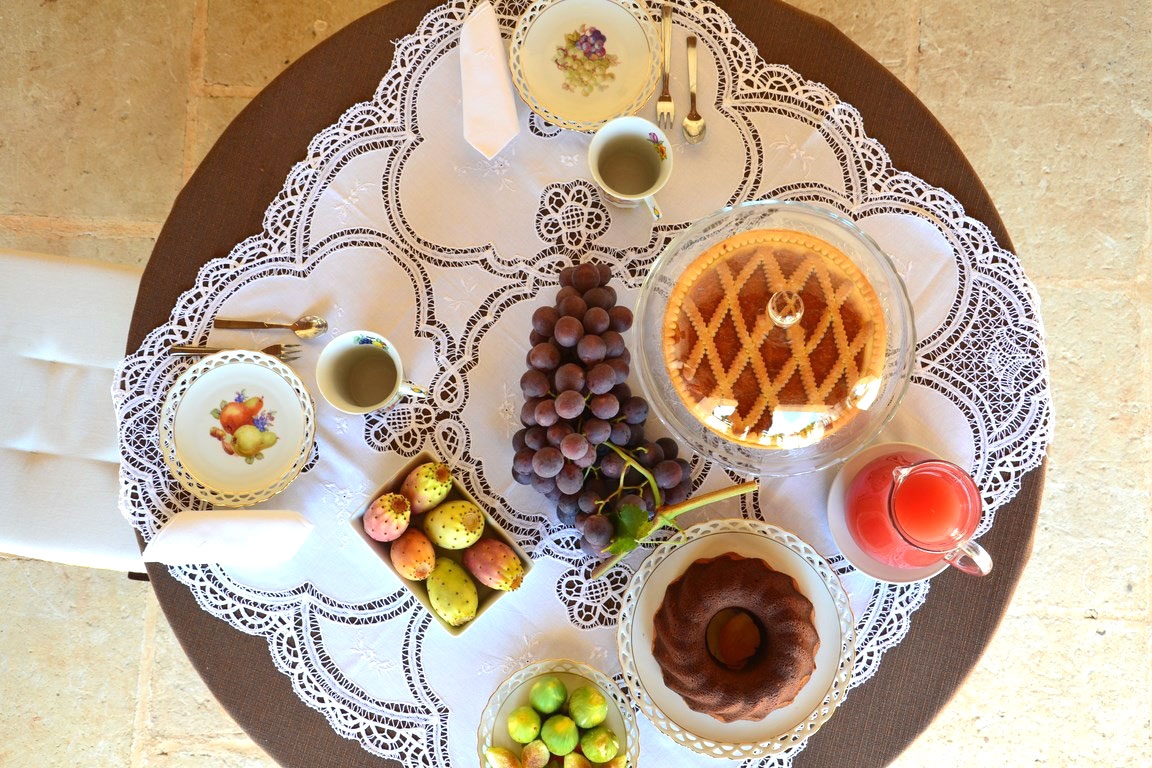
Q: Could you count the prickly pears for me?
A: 6